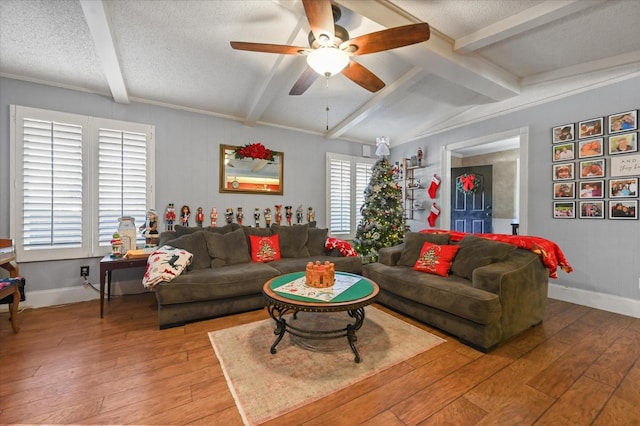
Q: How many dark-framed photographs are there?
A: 14